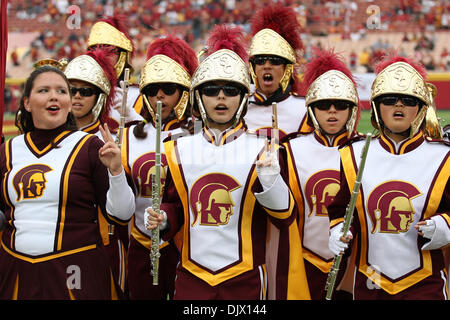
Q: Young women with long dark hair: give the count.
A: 1